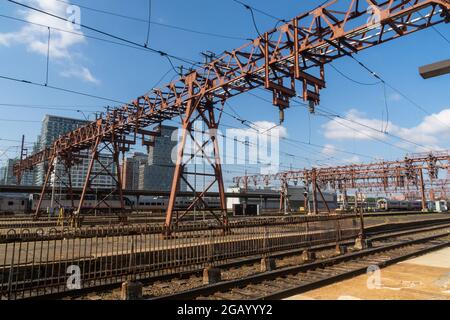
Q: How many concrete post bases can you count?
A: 6